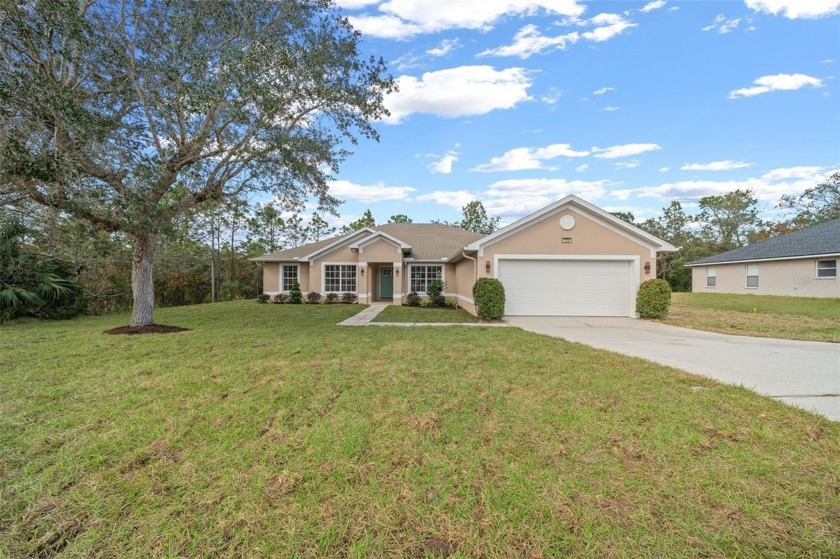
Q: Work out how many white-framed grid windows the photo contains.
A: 3